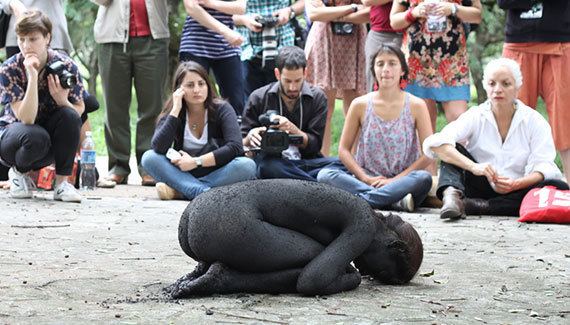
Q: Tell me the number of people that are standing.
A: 8